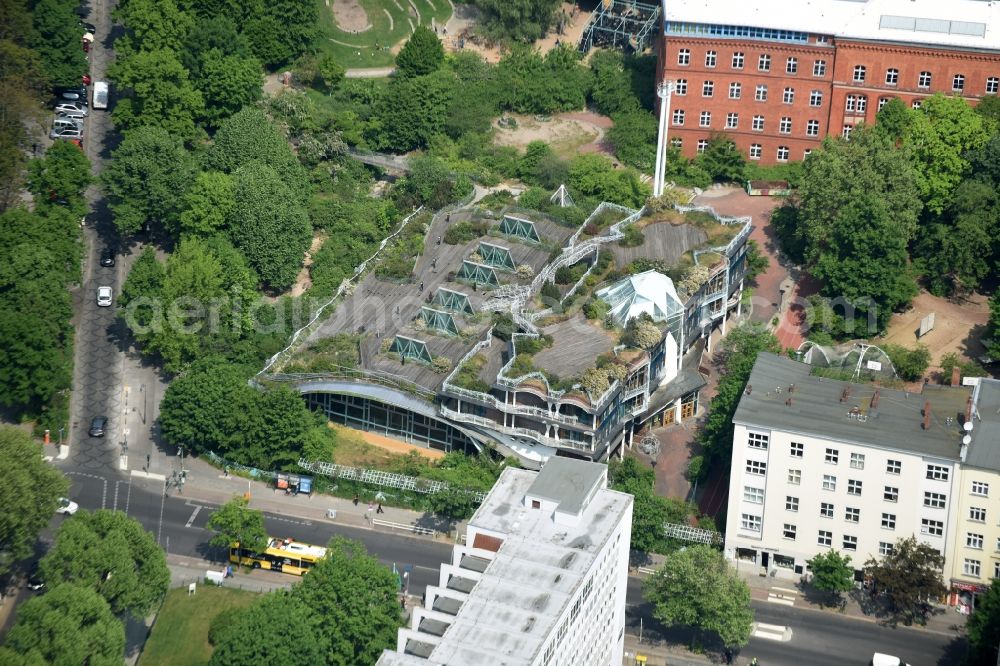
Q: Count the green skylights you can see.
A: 6